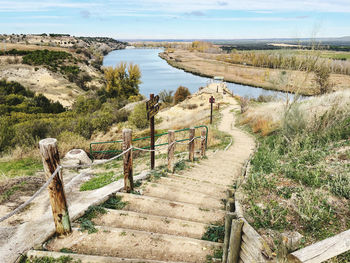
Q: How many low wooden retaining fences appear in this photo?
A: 1